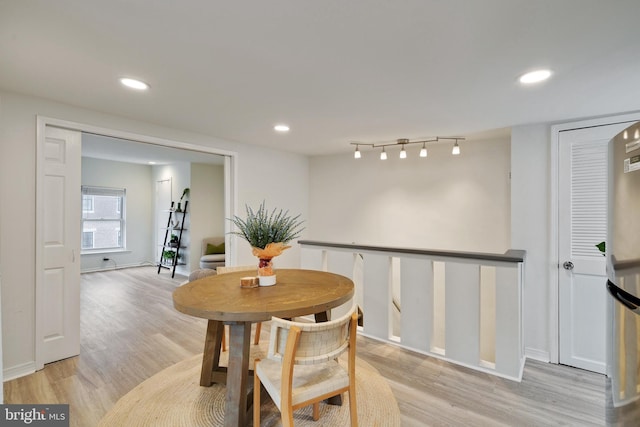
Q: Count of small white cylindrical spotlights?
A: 5